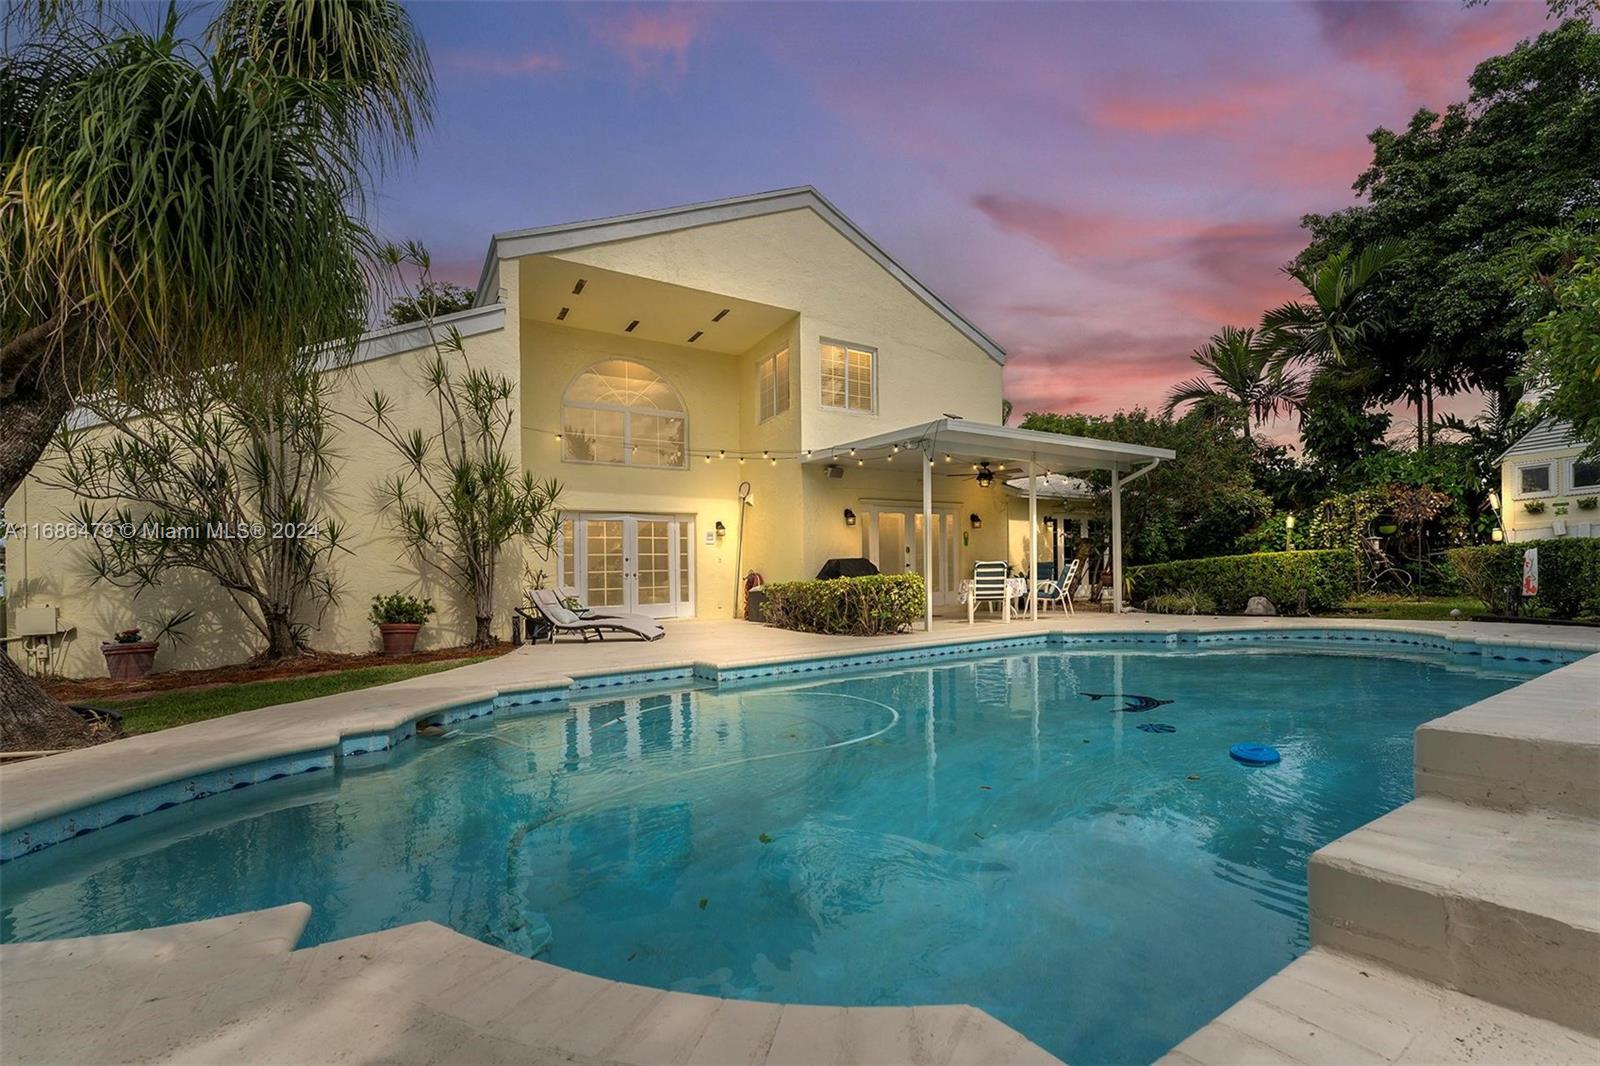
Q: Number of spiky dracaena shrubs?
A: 2